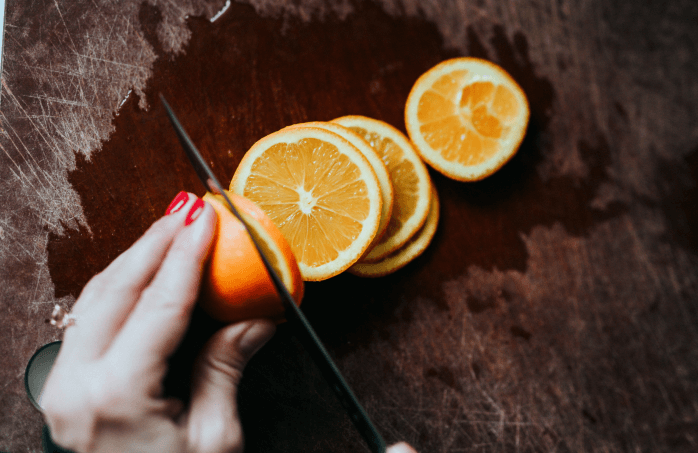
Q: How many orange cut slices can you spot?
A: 5